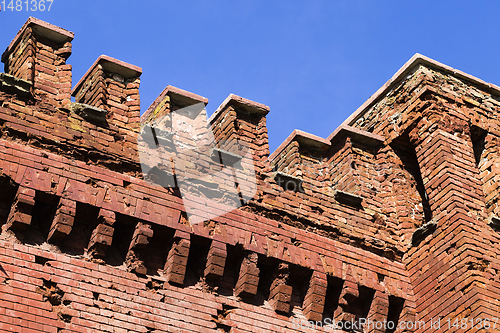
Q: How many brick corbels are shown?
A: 12